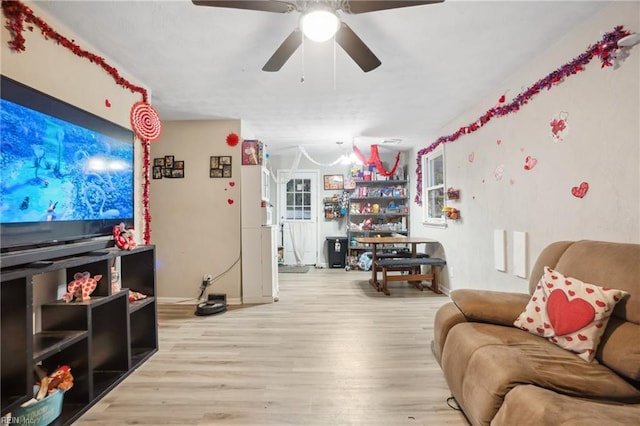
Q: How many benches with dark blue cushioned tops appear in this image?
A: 2